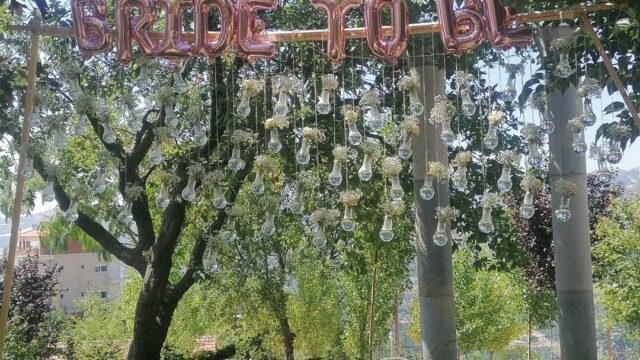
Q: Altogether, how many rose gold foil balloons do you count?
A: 9